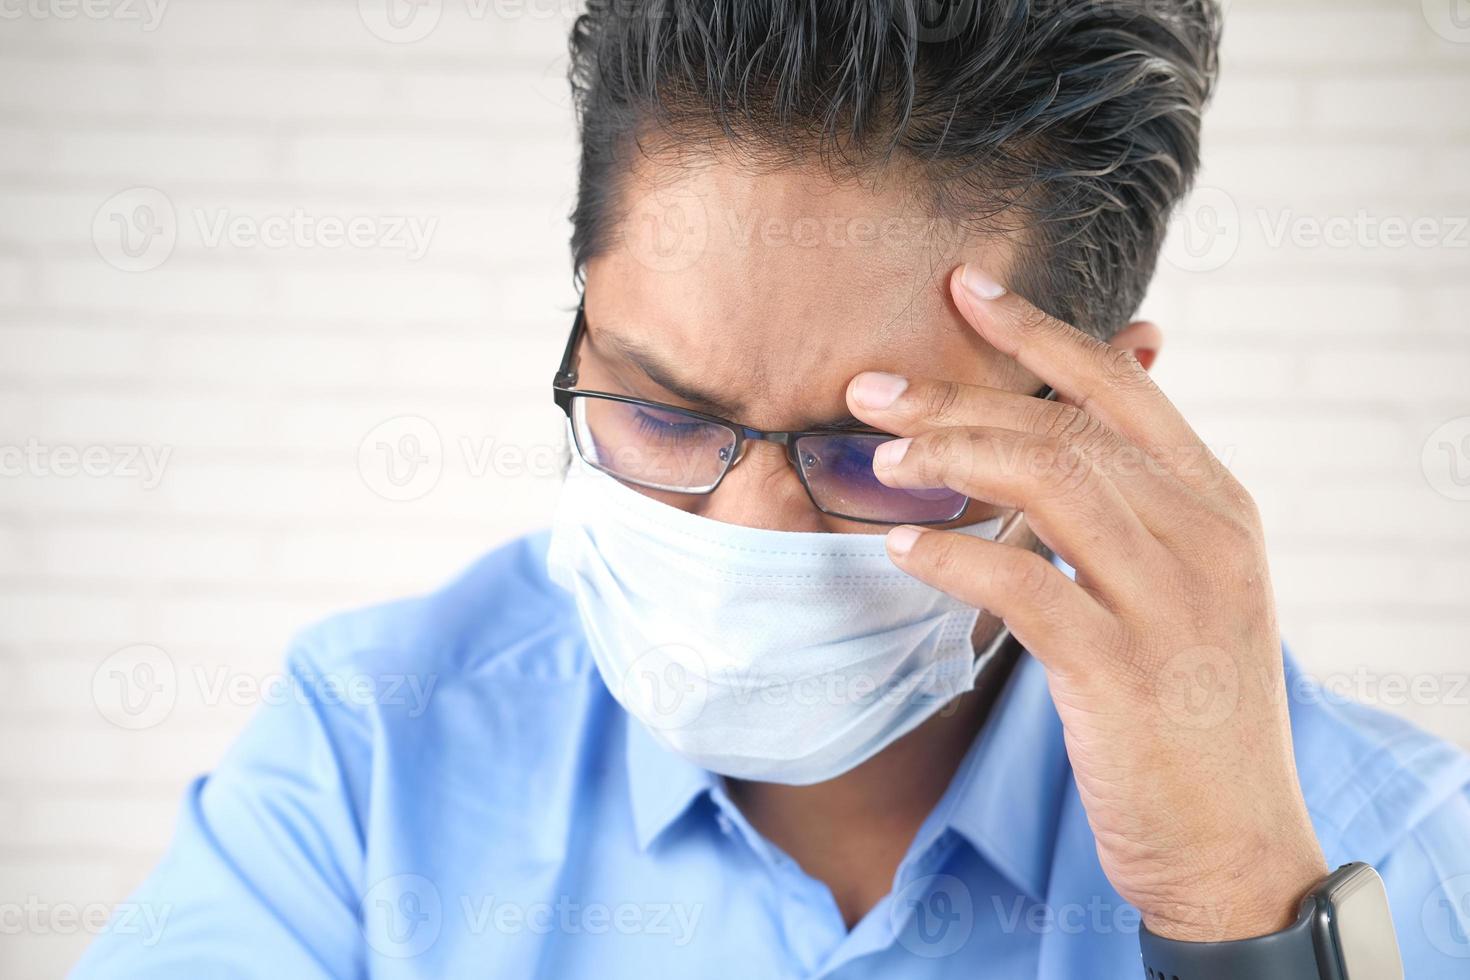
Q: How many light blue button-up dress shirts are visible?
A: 1